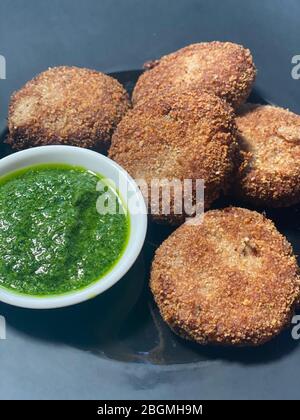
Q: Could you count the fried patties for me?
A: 5